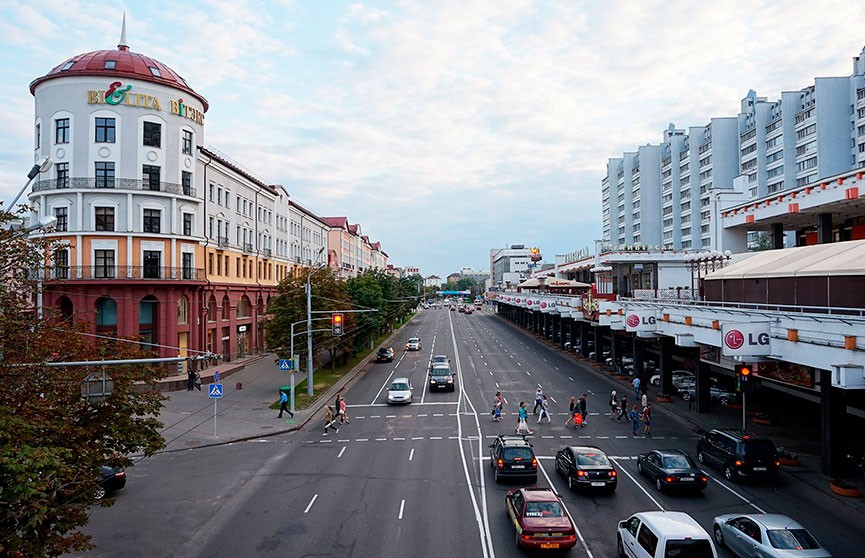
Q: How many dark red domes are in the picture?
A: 1